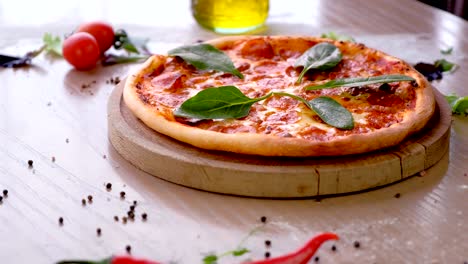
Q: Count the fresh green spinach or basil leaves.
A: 5